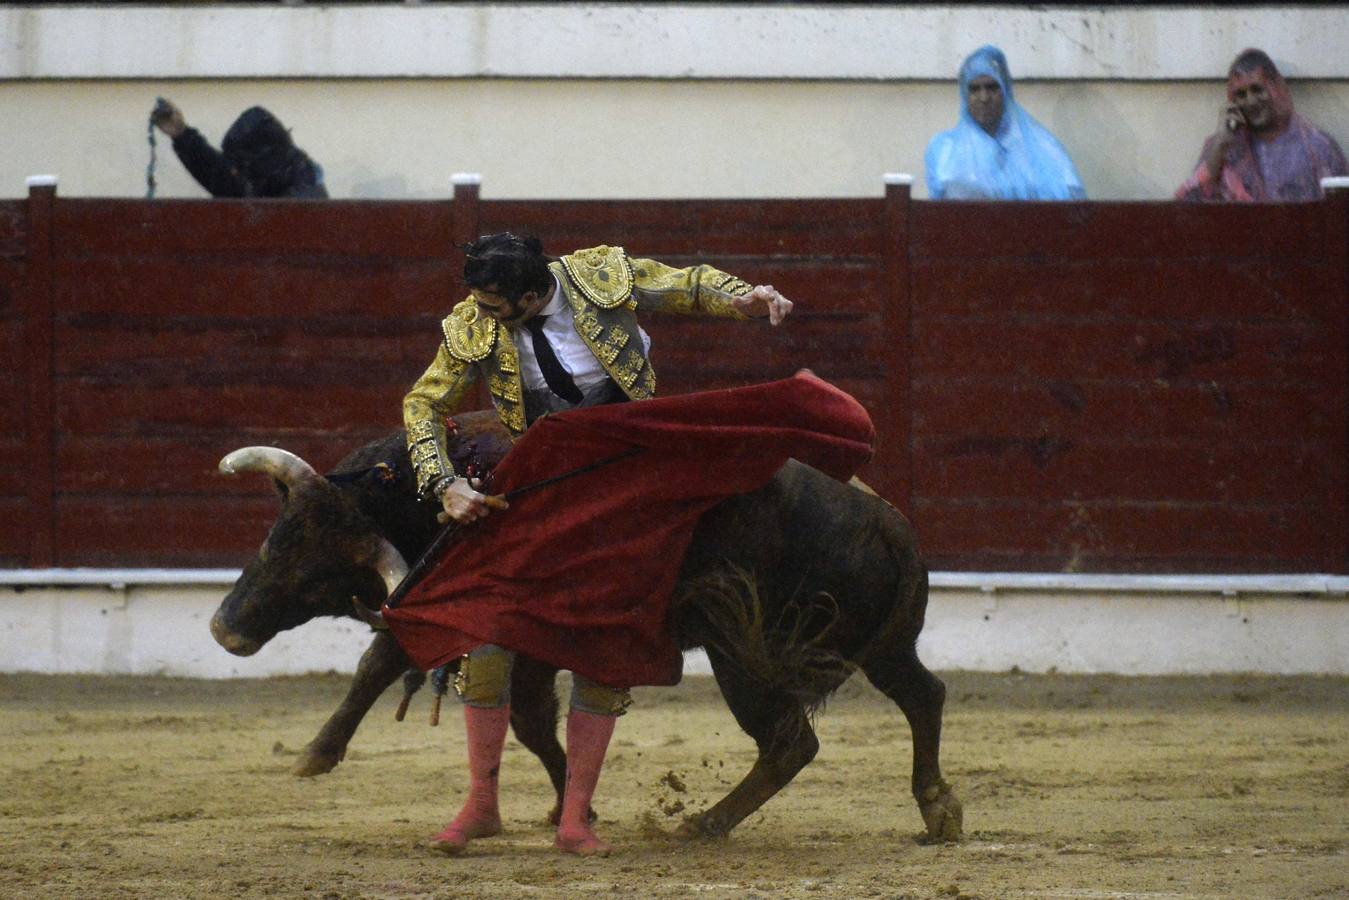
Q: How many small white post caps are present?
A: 4